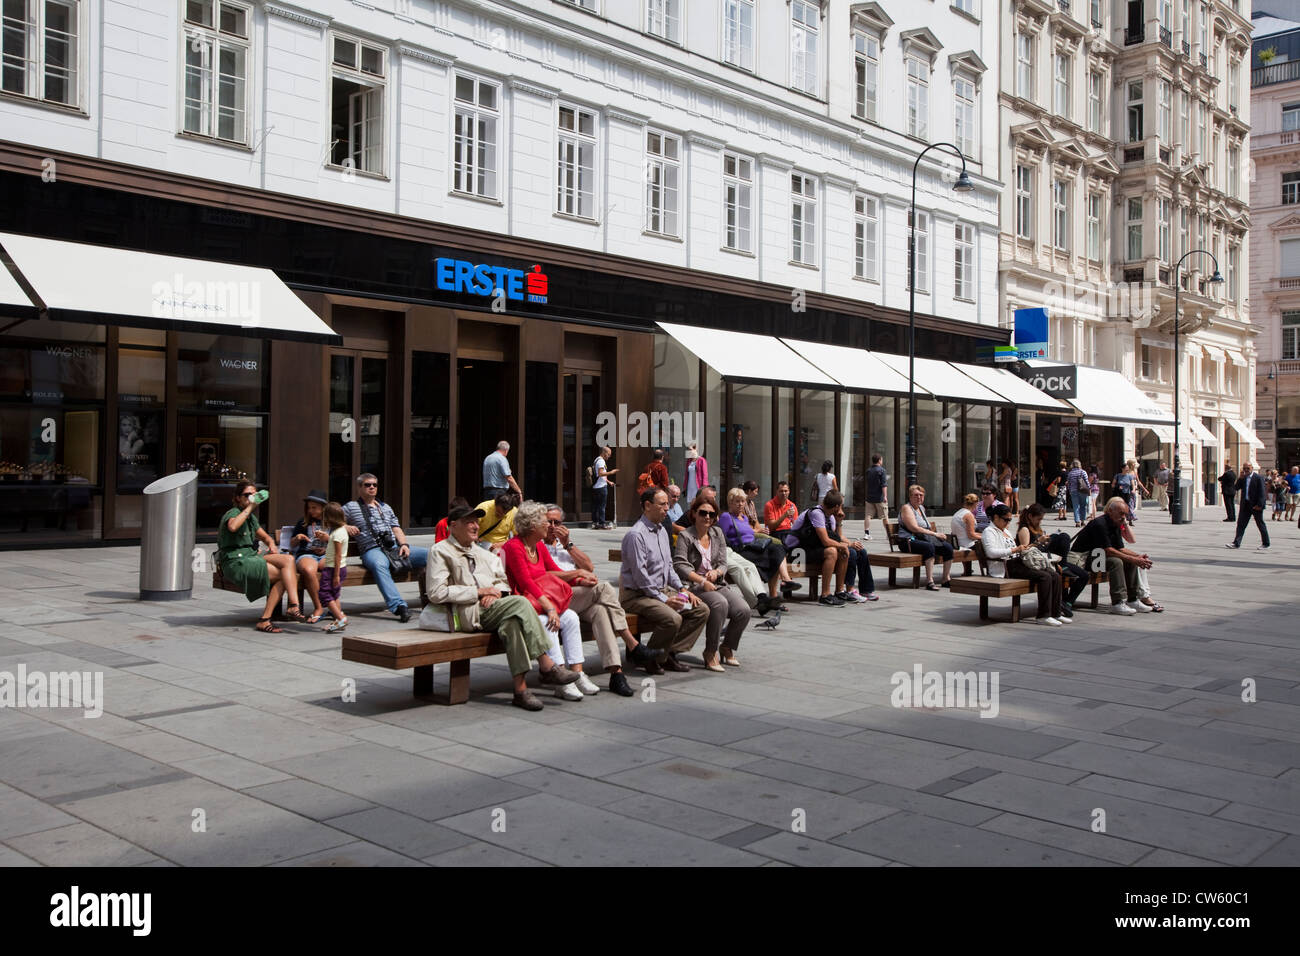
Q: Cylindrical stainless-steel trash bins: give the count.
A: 2